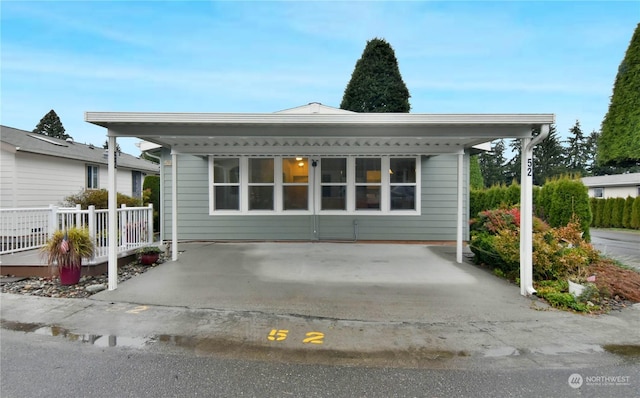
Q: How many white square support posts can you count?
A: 4